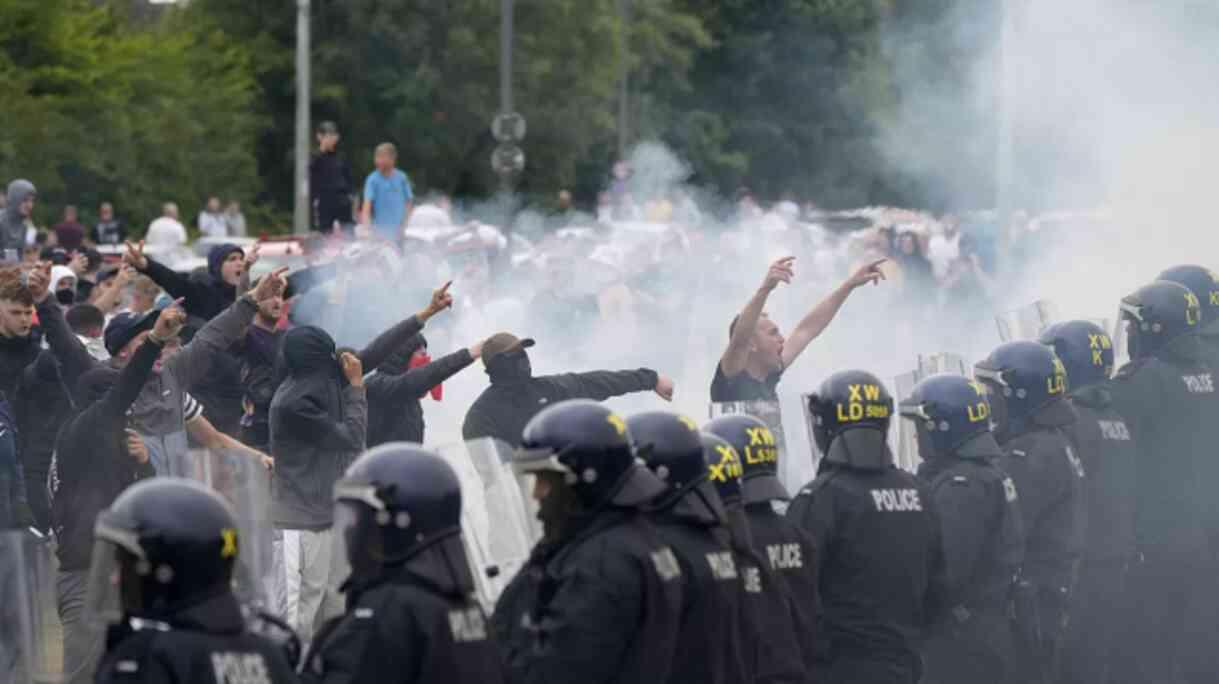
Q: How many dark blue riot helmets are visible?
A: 12